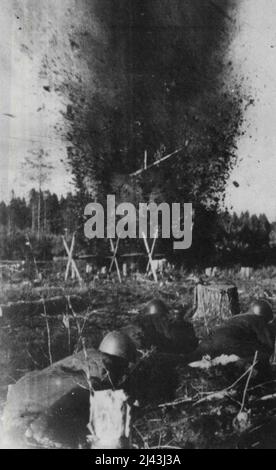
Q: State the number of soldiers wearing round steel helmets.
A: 3